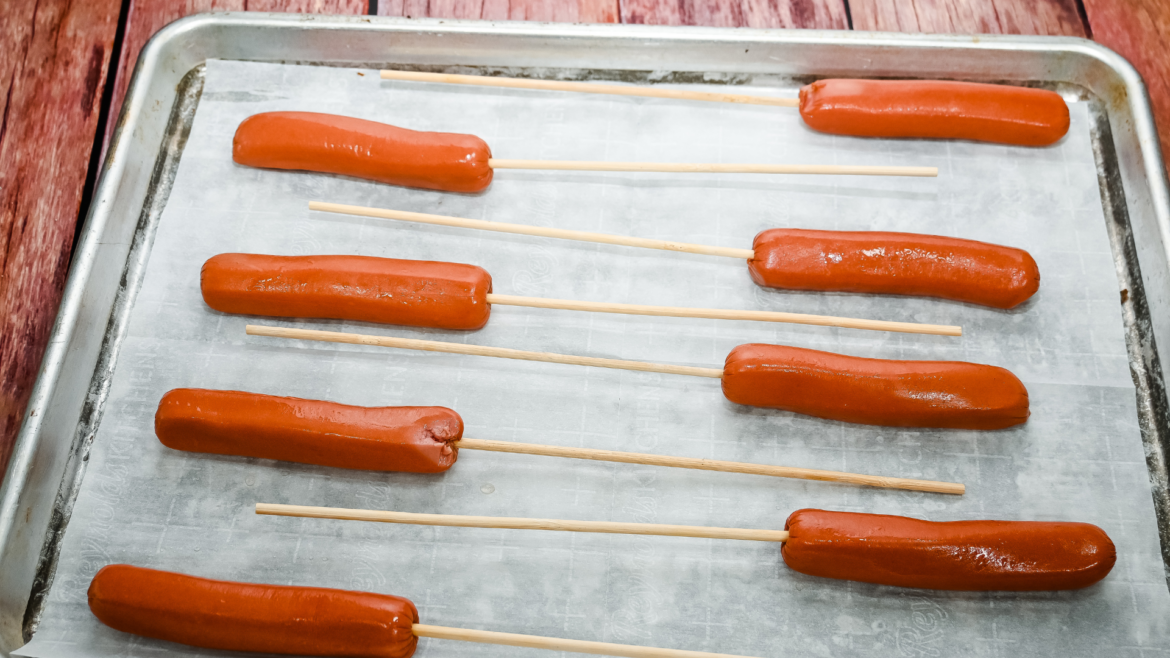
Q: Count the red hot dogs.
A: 8